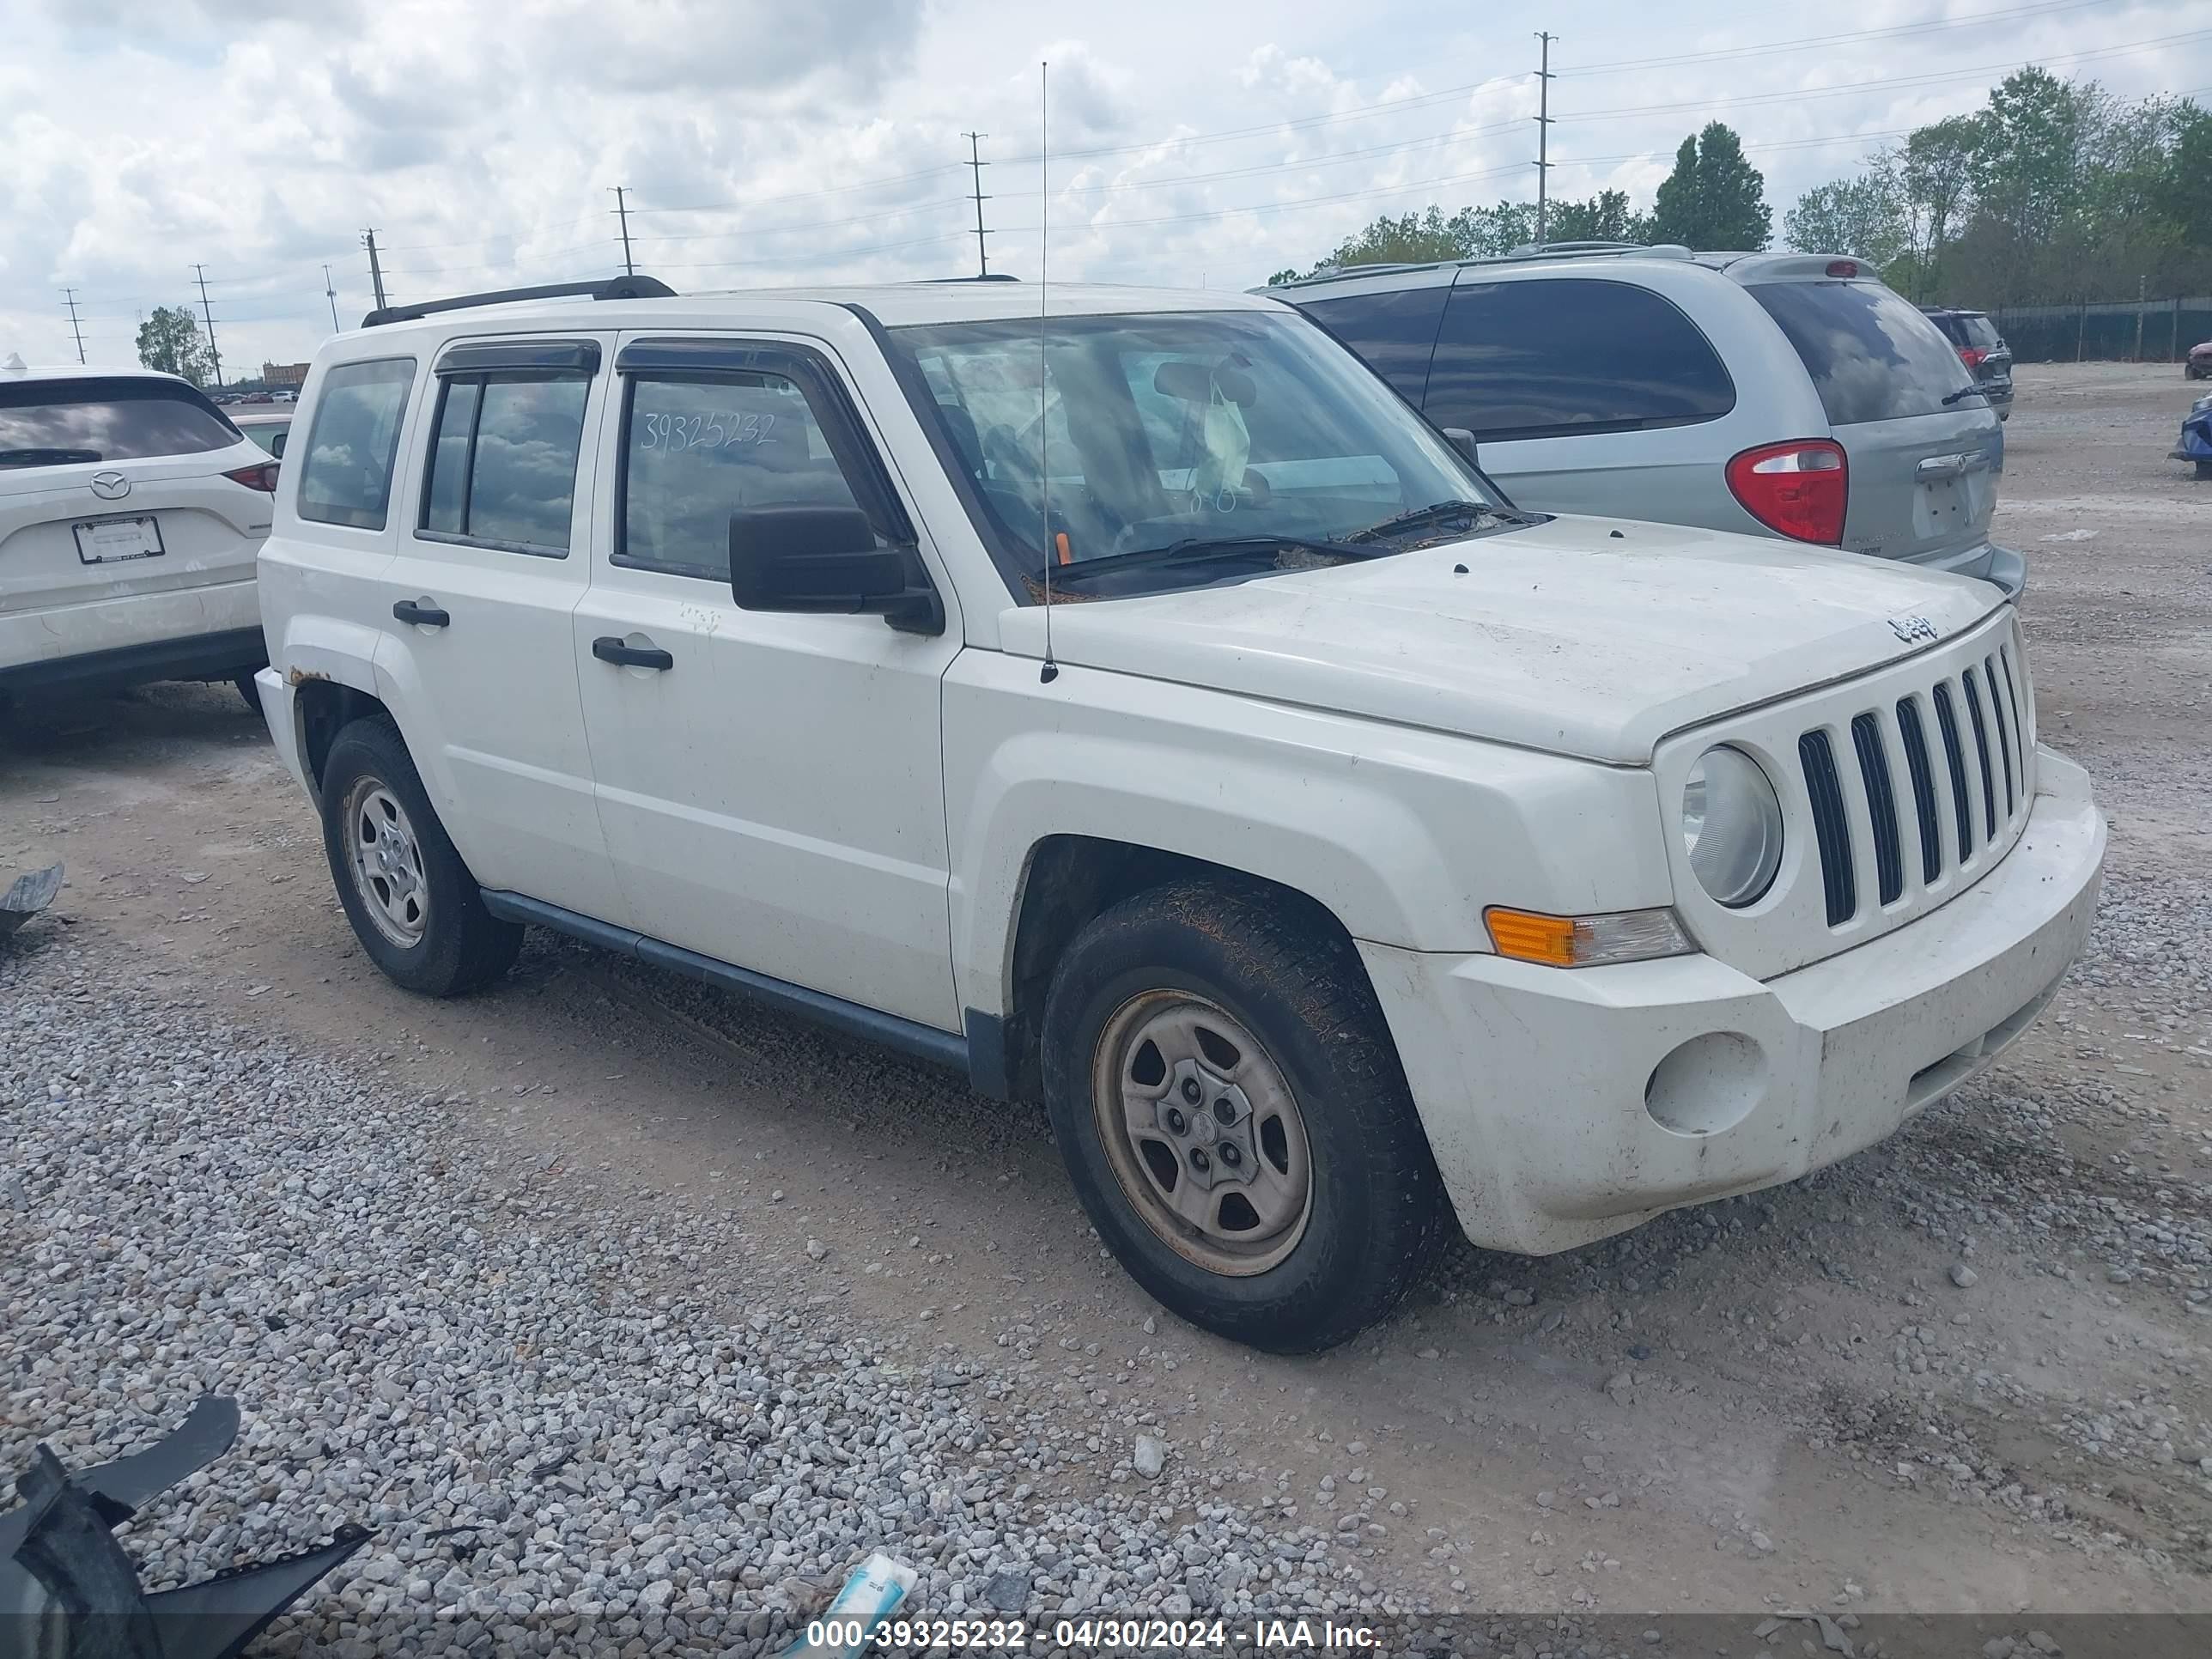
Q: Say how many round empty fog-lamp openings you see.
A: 1